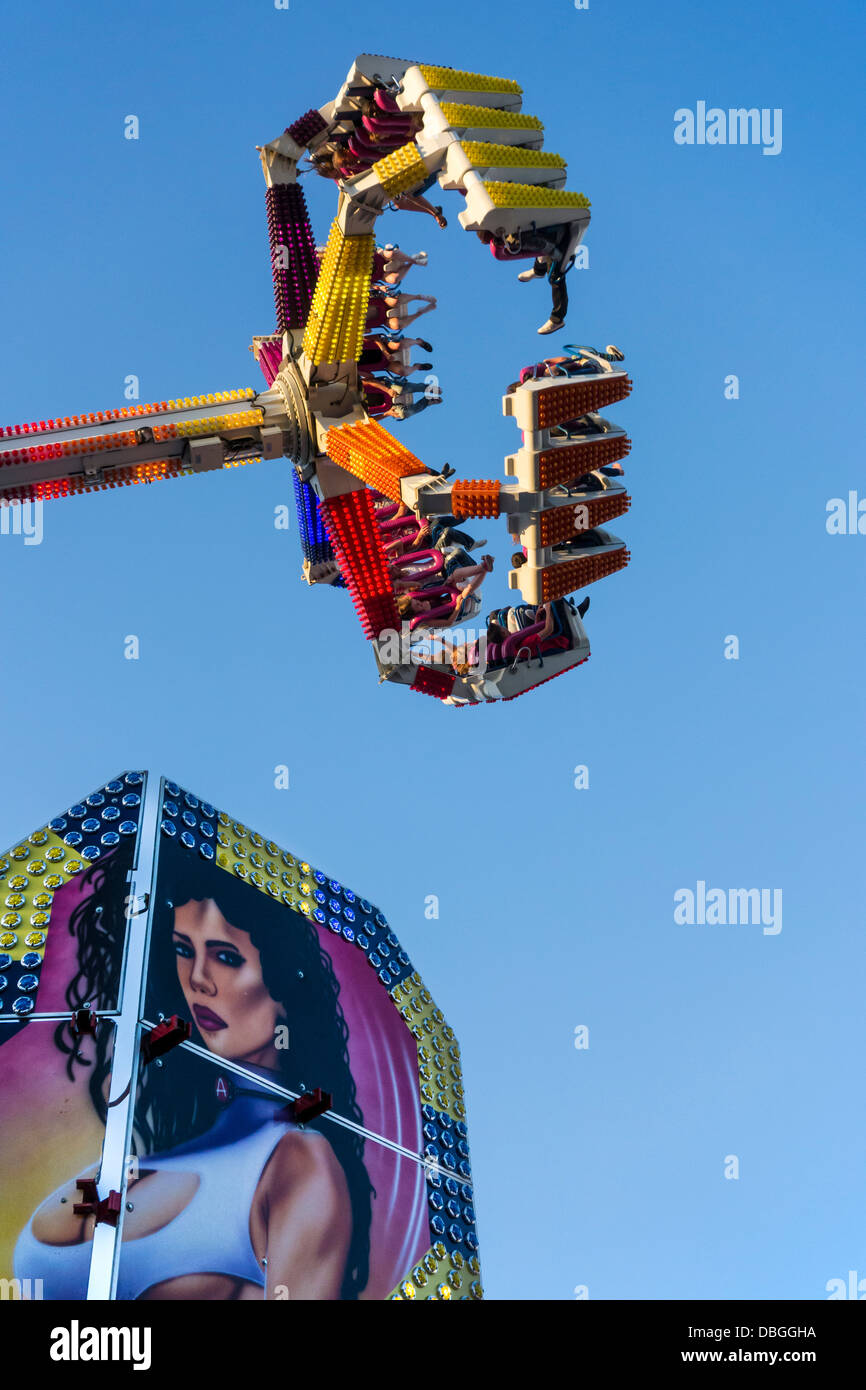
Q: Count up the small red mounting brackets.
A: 4